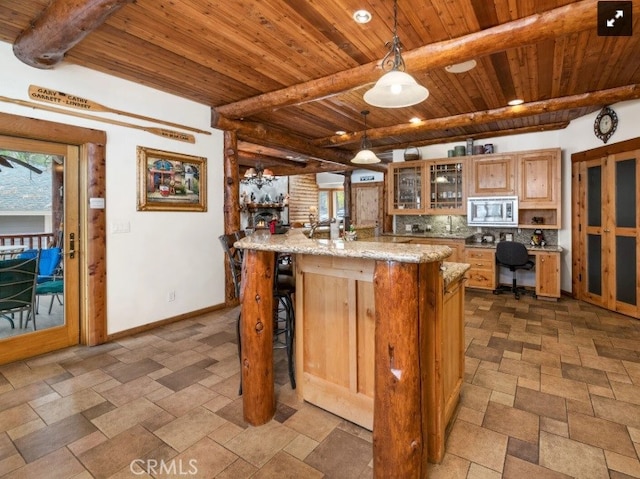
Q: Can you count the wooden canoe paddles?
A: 2